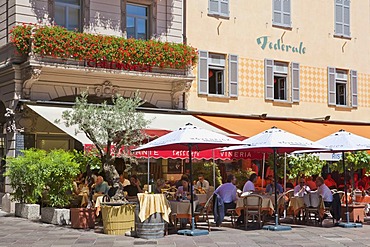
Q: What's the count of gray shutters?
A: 12